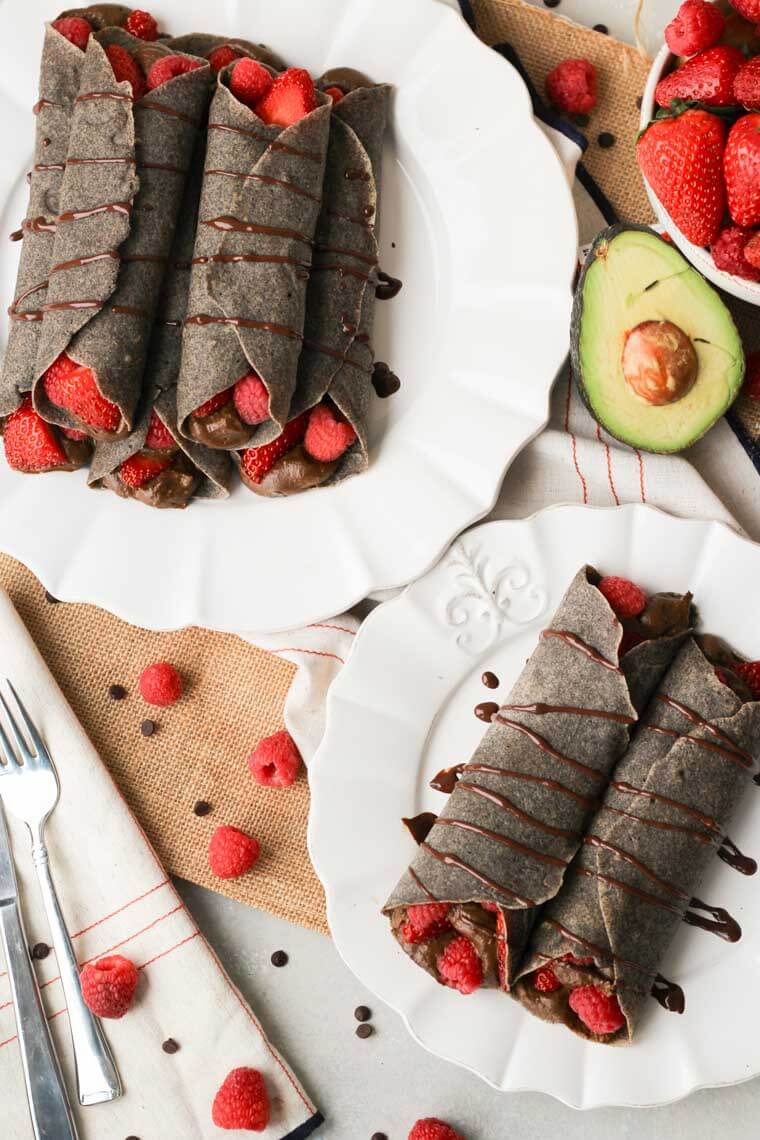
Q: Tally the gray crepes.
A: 7